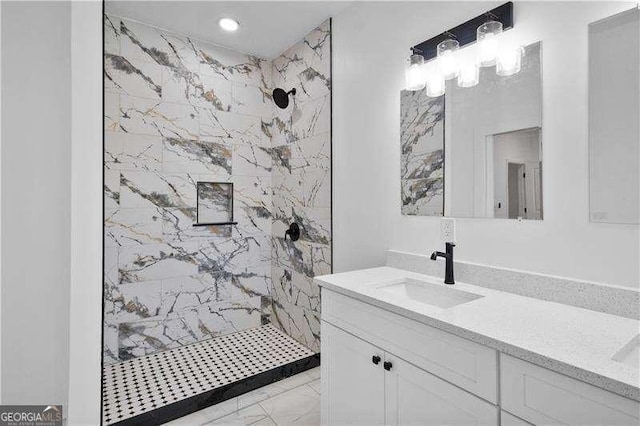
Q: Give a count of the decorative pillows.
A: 0